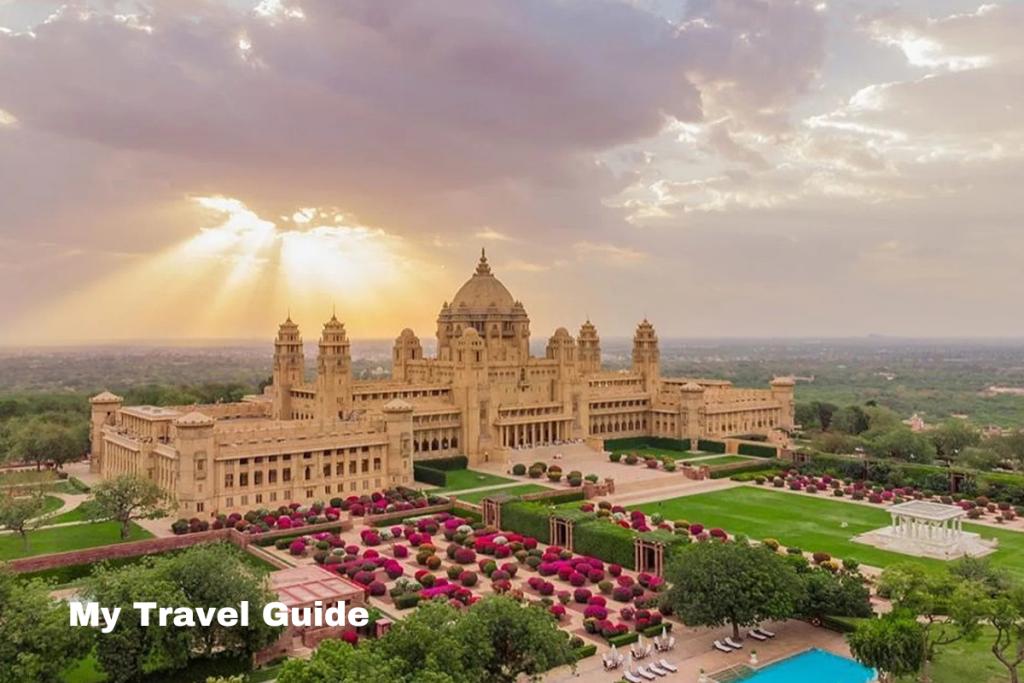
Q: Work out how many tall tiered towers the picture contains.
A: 4